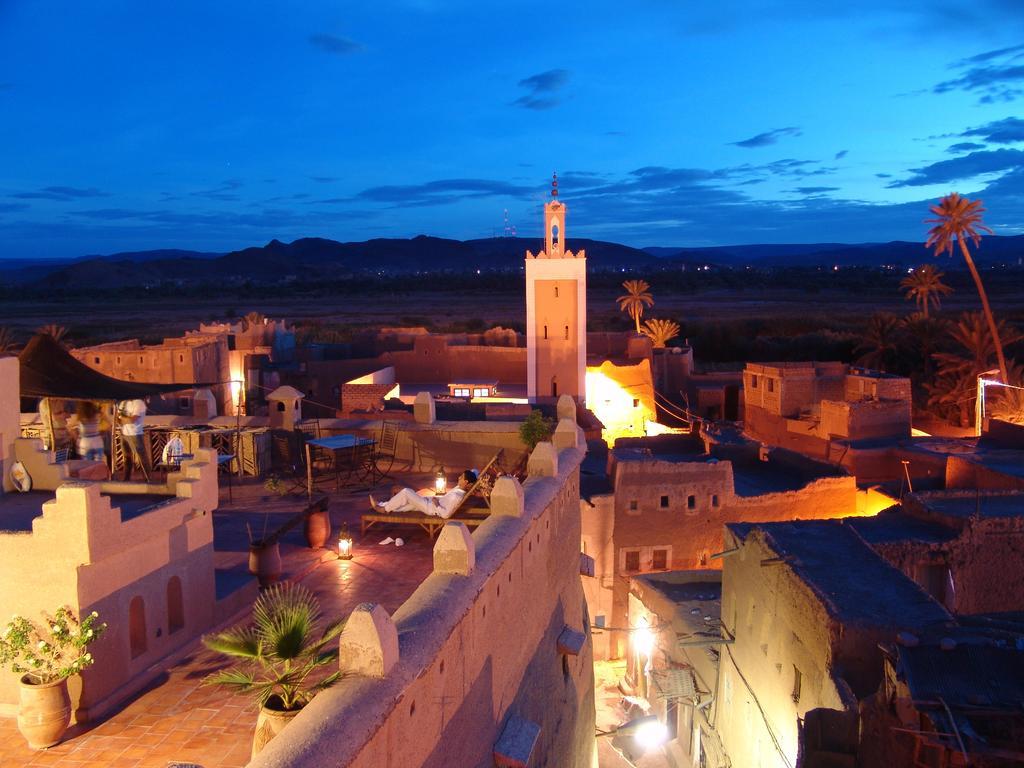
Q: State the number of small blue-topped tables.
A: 2